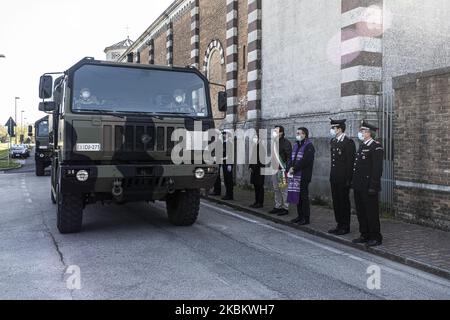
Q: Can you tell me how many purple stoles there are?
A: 1